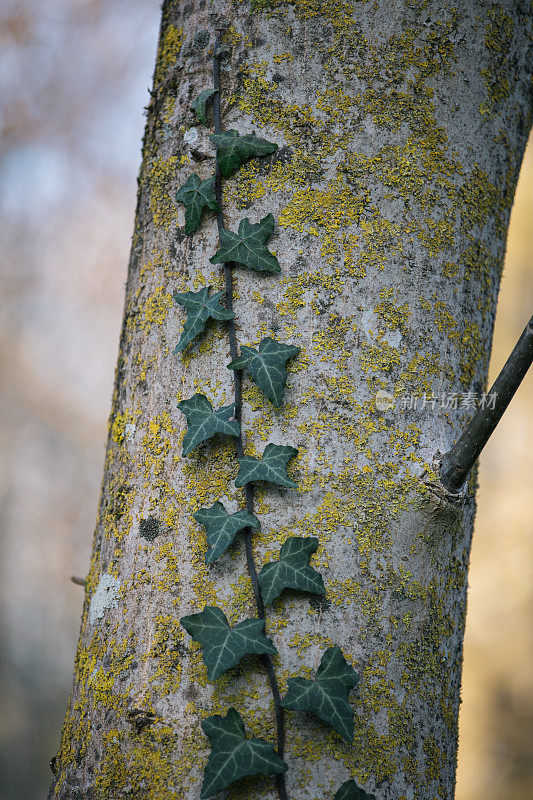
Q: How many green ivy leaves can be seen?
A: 14